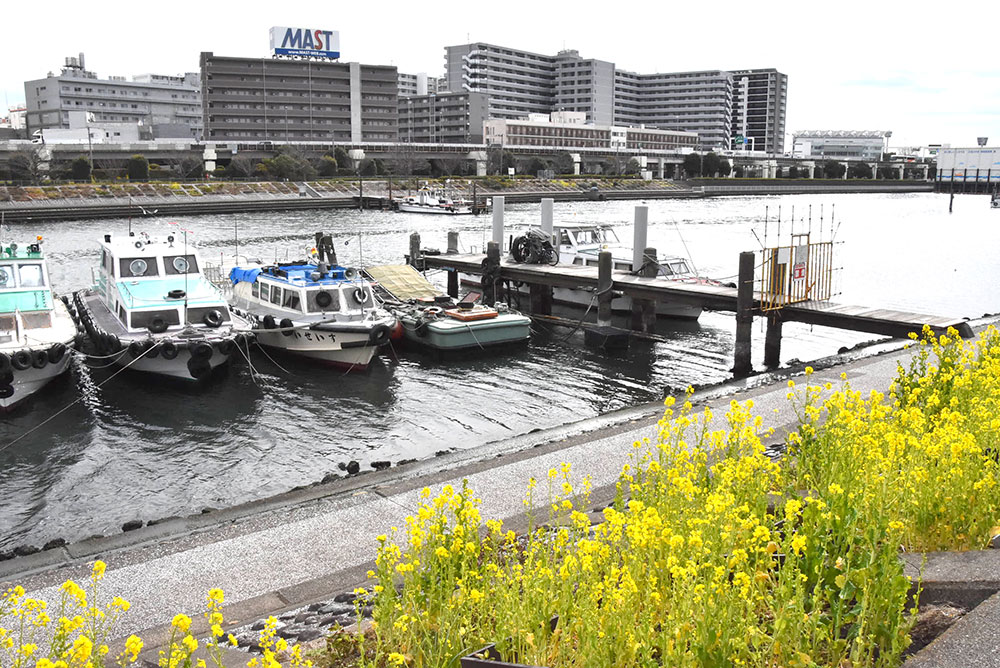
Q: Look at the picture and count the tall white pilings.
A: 3